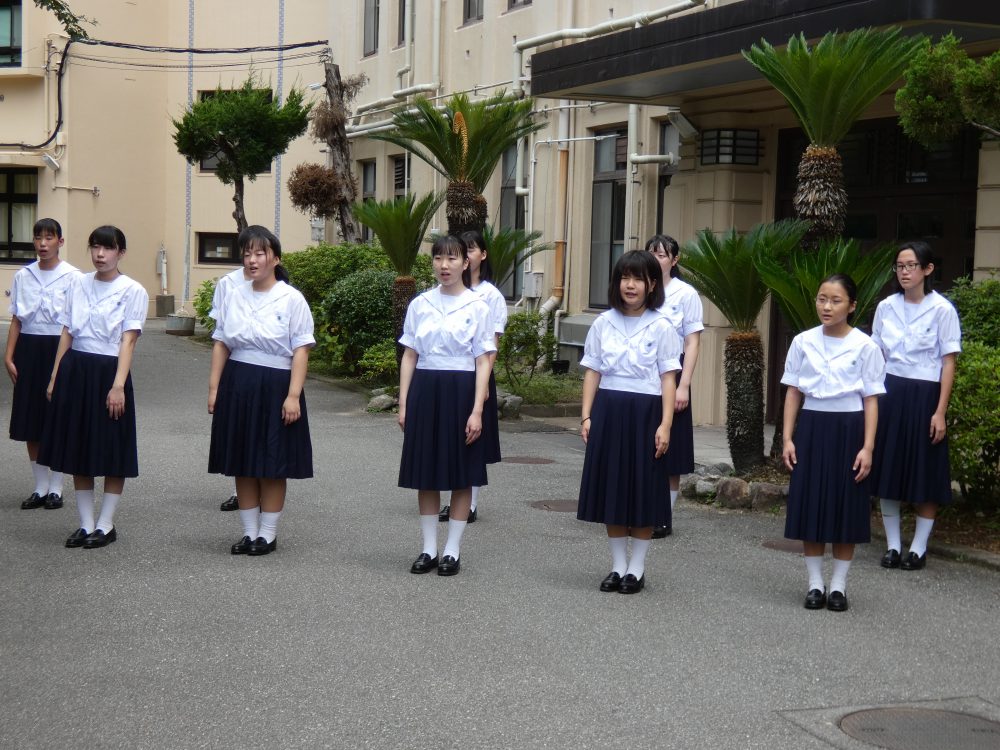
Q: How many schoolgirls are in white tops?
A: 10